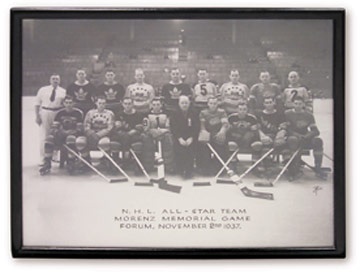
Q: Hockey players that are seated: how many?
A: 8